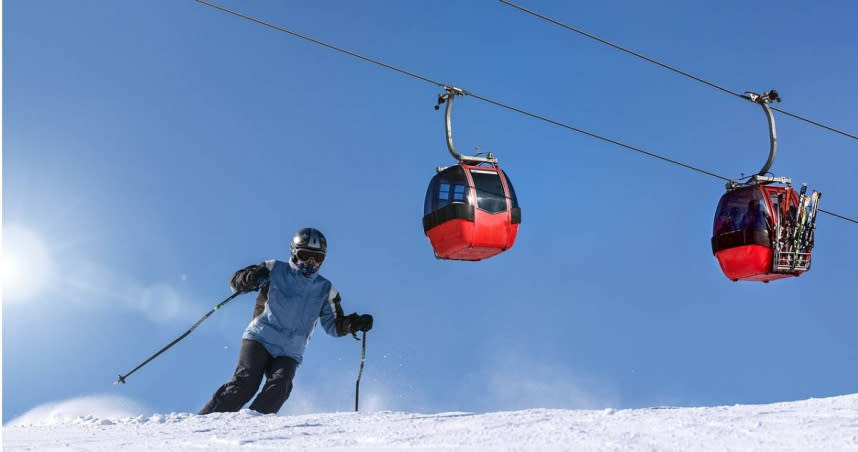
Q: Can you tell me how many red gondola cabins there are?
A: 2